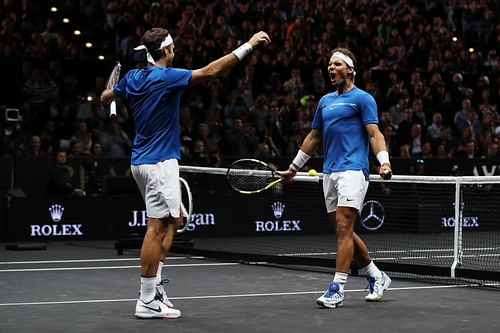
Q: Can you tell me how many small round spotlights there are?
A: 8